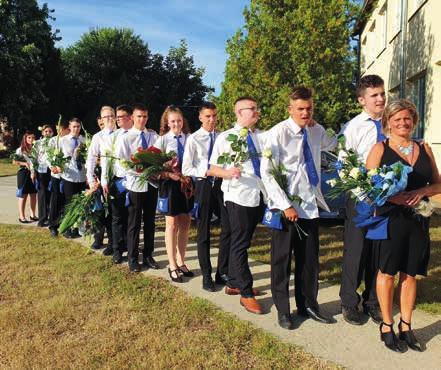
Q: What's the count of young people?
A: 13